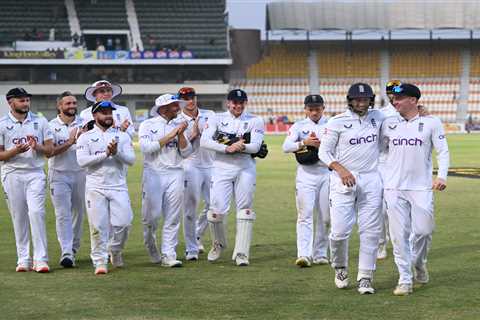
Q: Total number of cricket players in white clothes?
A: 11